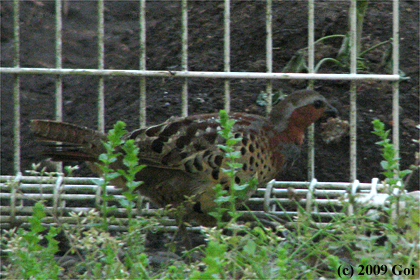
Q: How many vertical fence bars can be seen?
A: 10